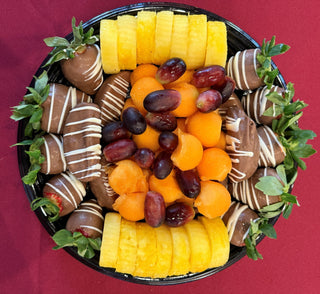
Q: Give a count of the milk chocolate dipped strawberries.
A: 10